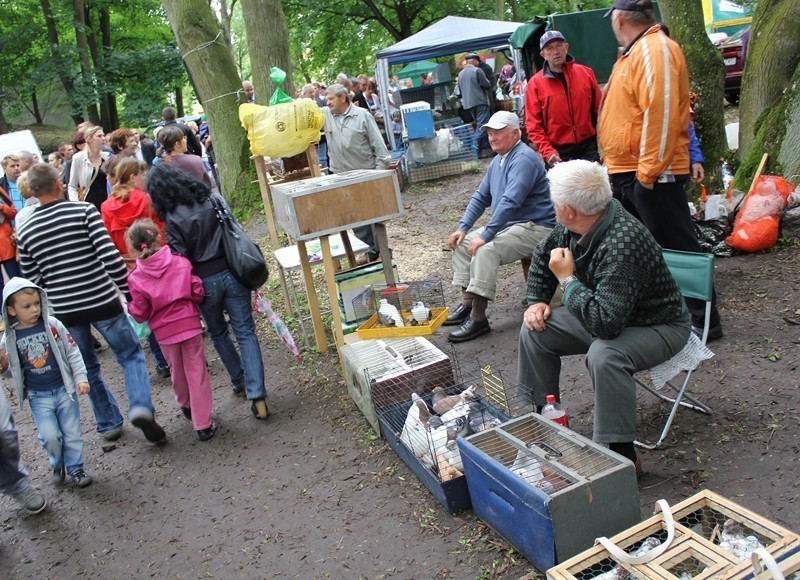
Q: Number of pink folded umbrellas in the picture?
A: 1